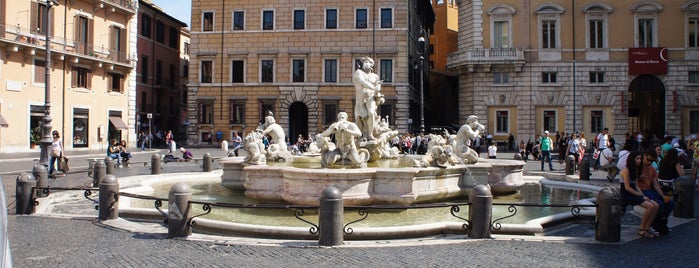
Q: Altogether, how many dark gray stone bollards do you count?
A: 15